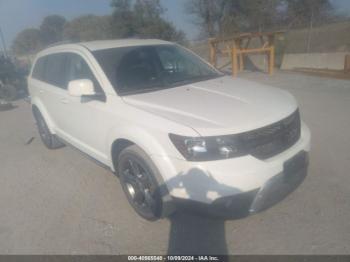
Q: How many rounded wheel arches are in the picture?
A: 2